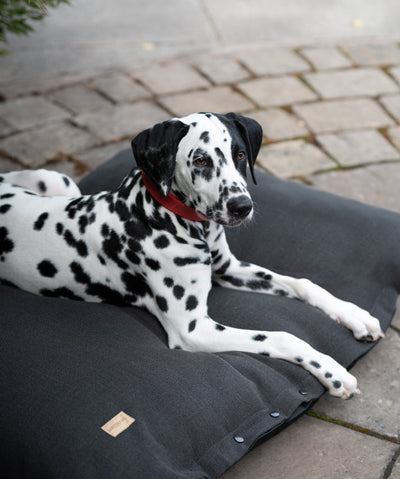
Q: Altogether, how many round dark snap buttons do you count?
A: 3